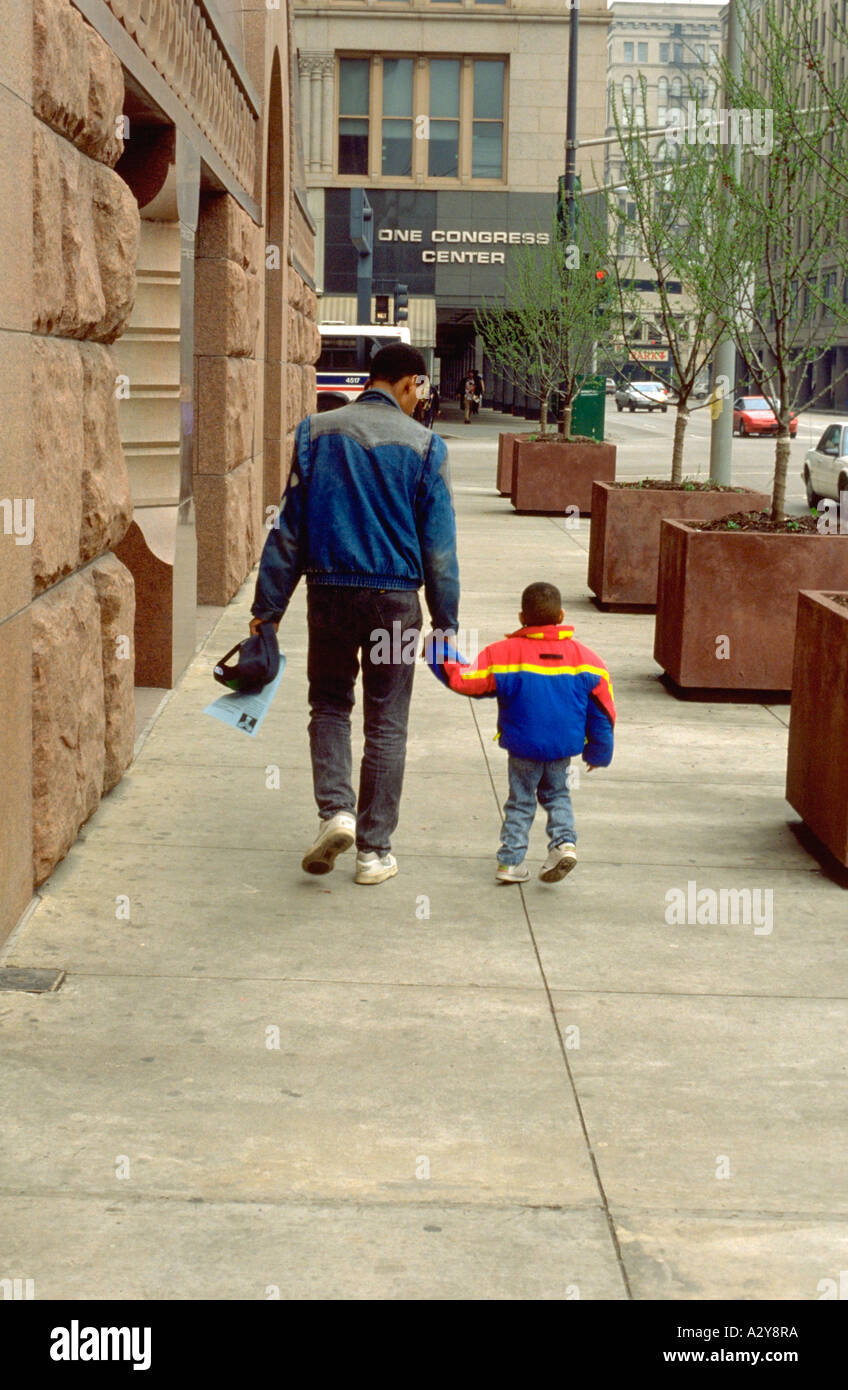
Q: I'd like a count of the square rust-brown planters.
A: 5